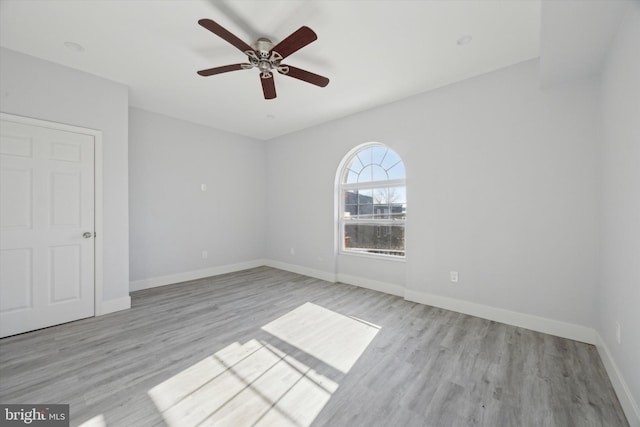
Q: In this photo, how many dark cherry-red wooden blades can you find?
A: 5